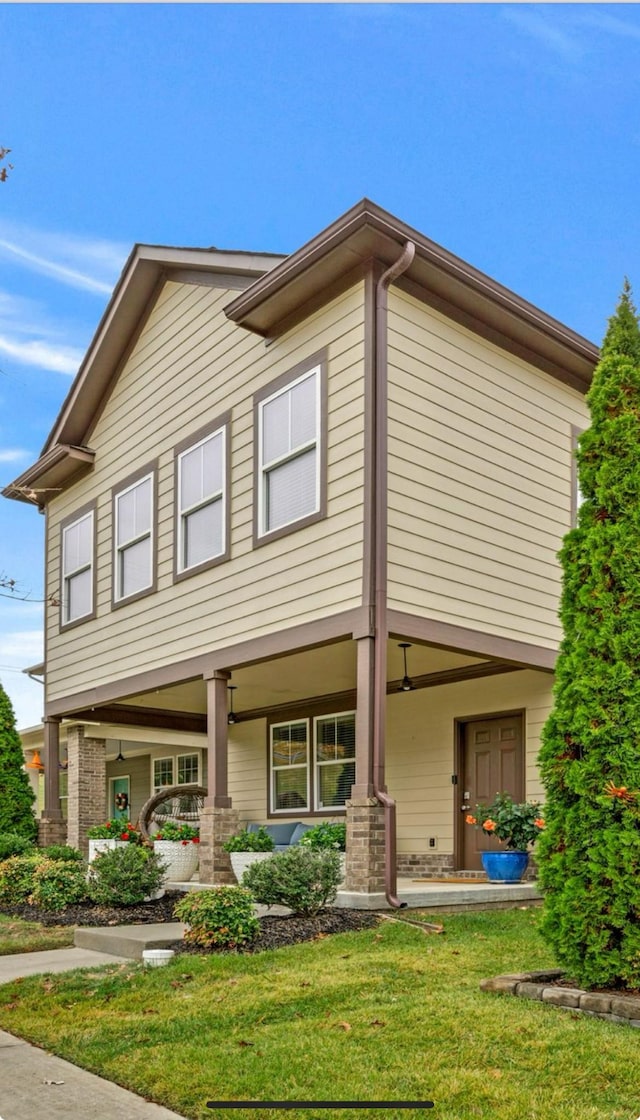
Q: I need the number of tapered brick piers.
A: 3